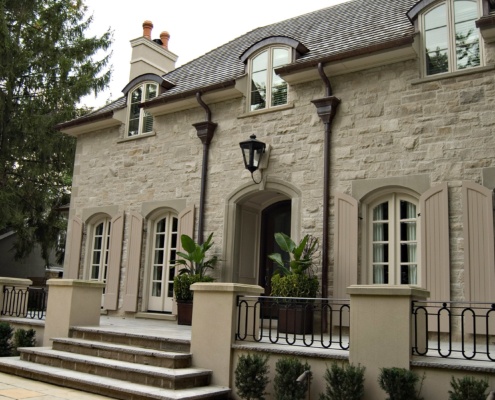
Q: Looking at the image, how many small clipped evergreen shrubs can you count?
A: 7